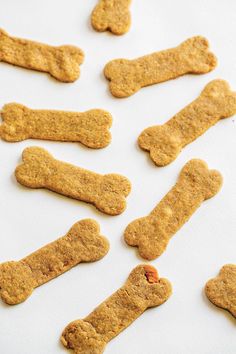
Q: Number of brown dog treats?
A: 10